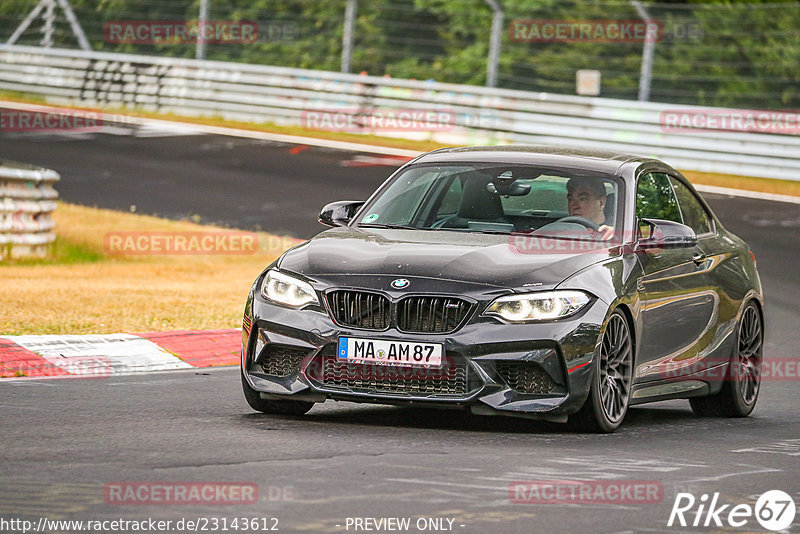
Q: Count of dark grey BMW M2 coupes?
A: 1